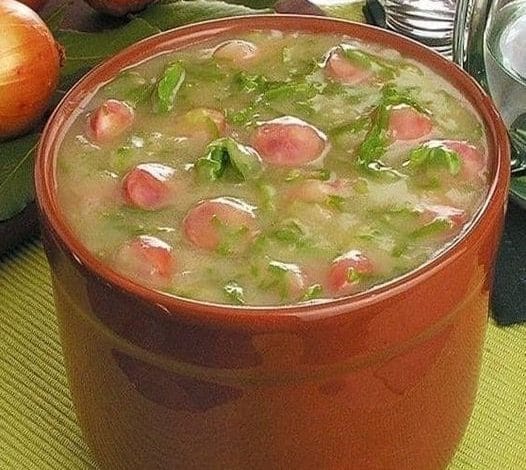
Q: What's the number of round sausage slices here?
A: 13